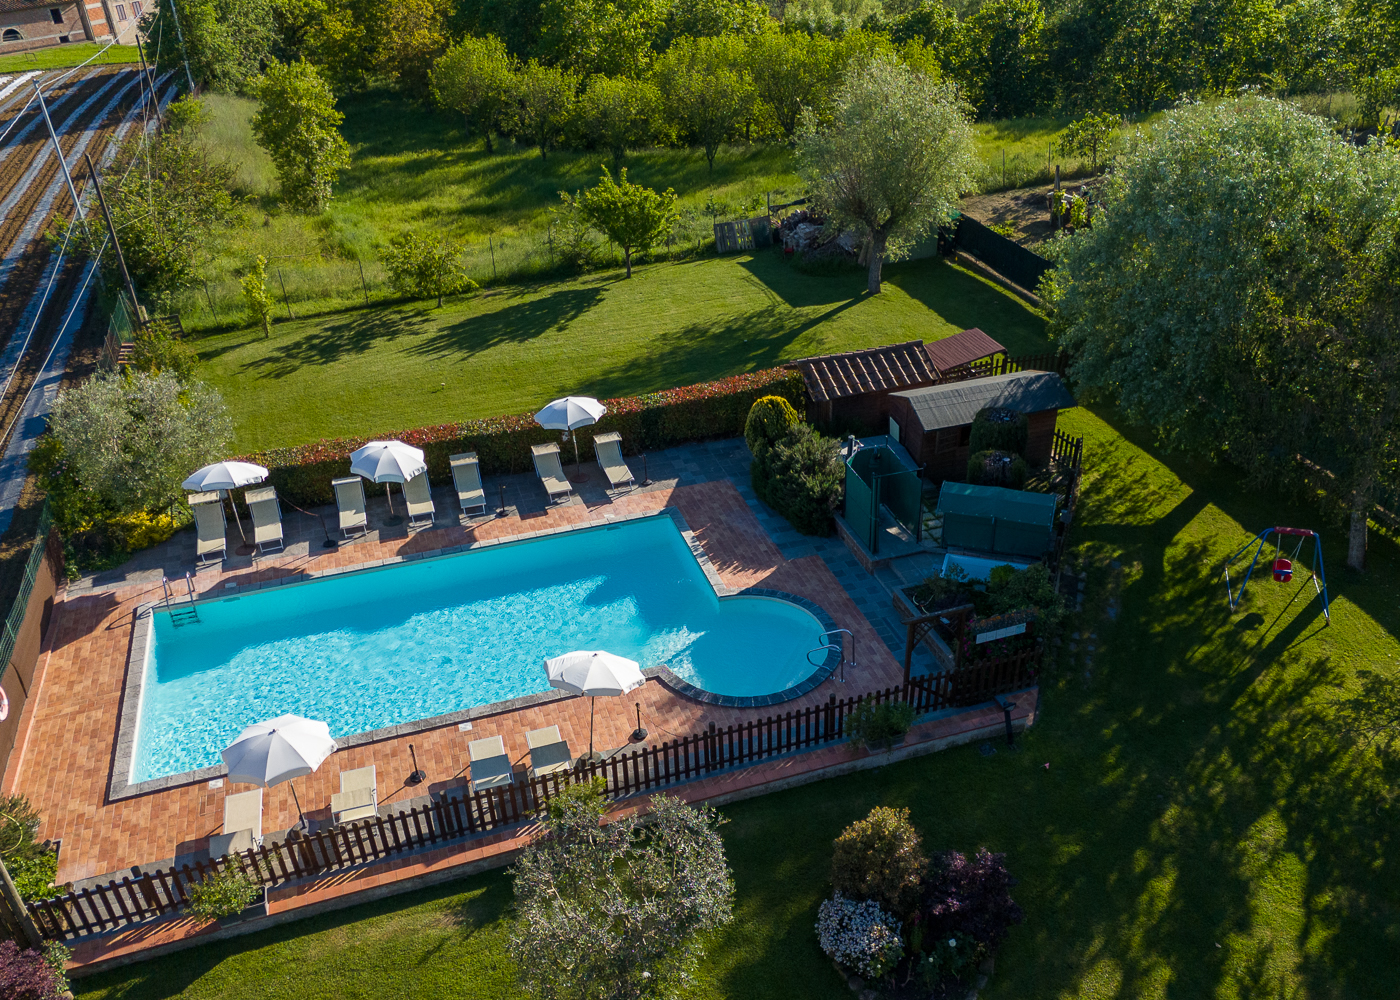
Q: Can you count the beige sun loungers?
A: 11